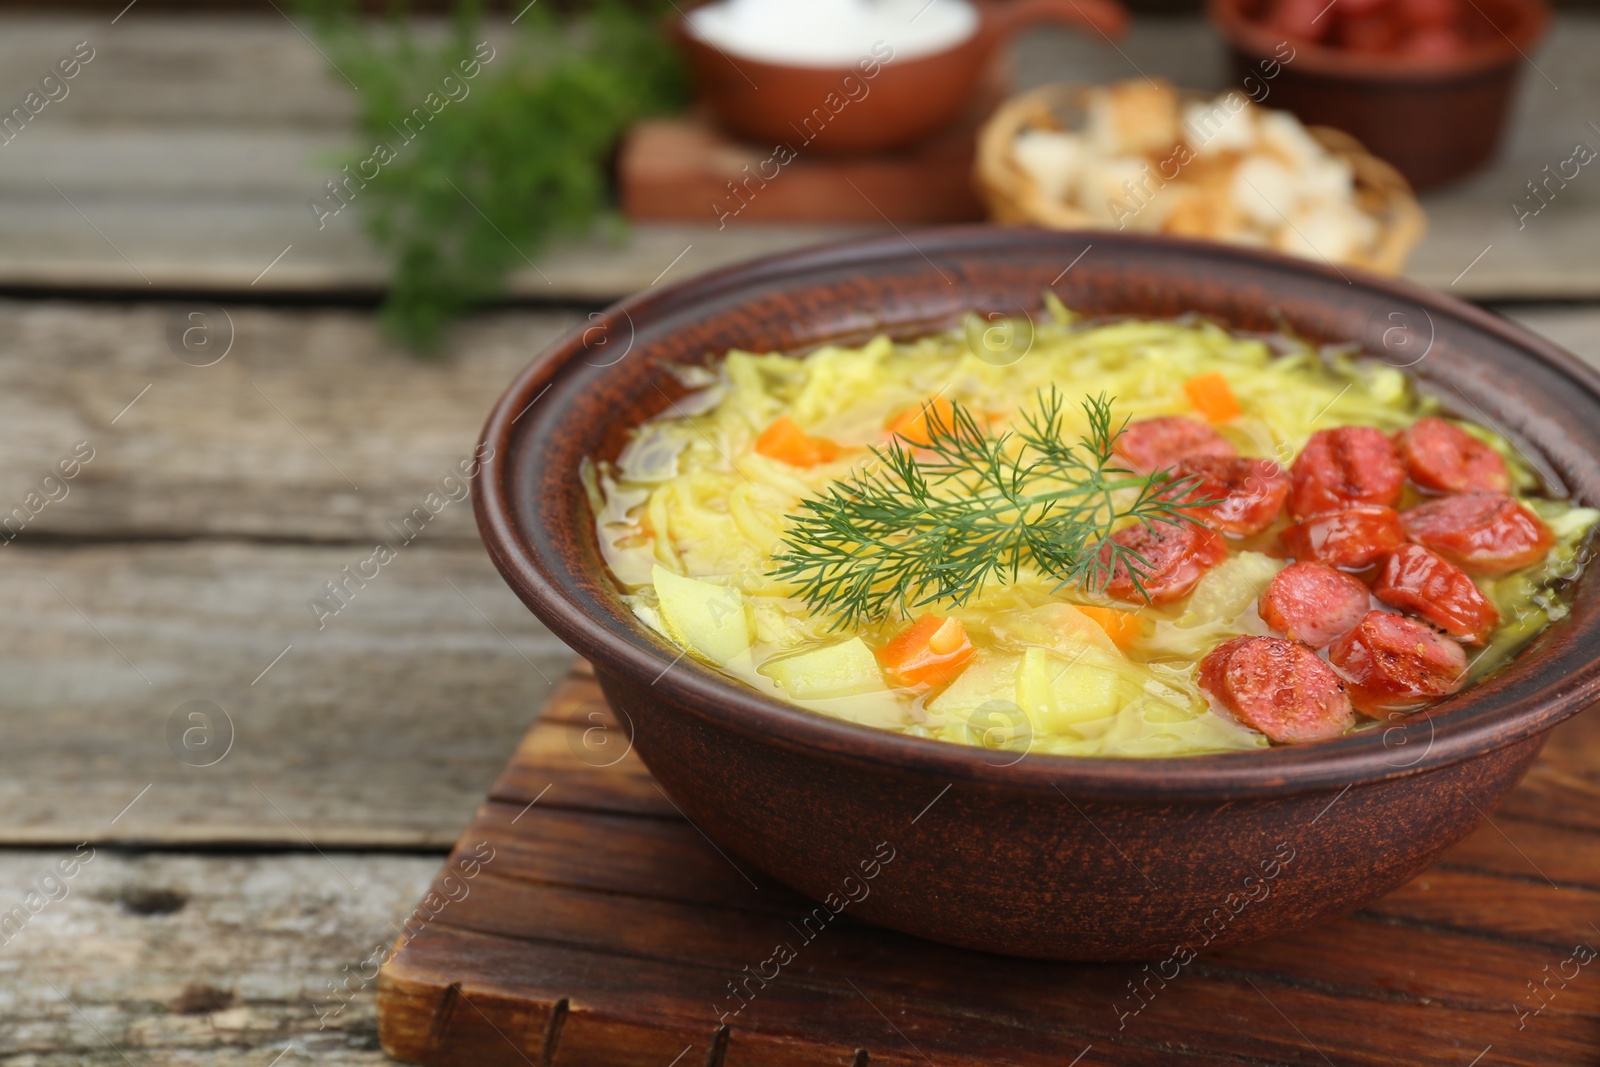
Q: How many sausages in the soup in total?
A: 11